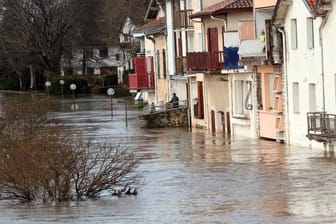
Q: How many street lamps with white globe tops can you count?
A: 4